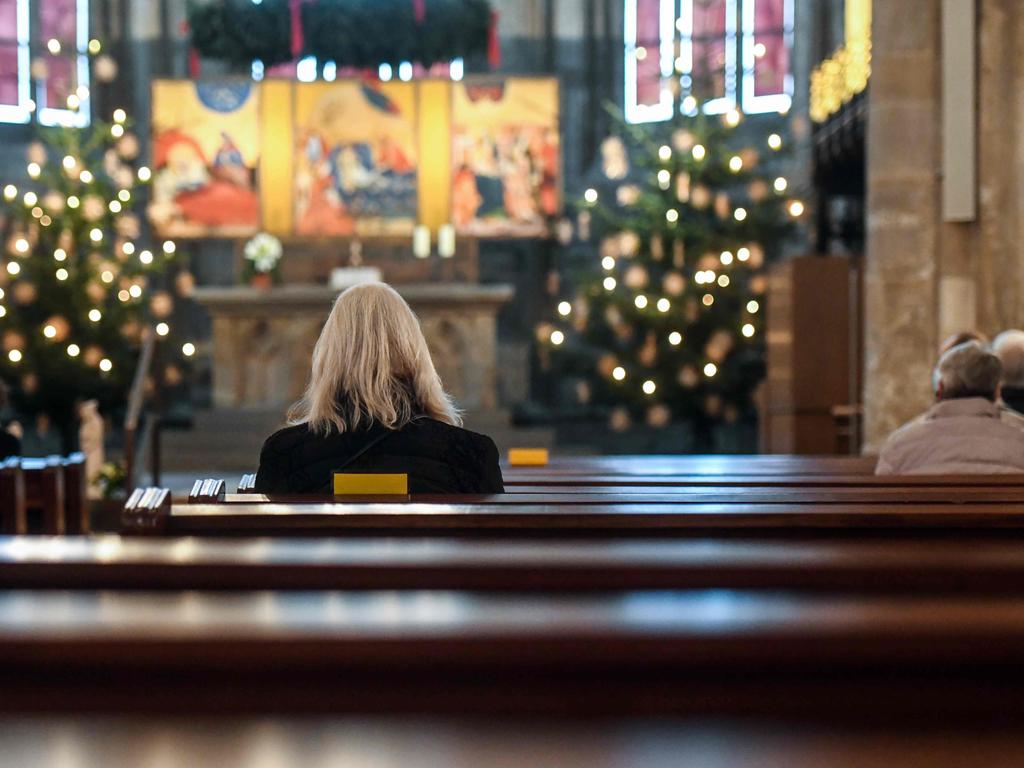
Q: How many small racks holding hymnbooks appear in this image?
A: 3